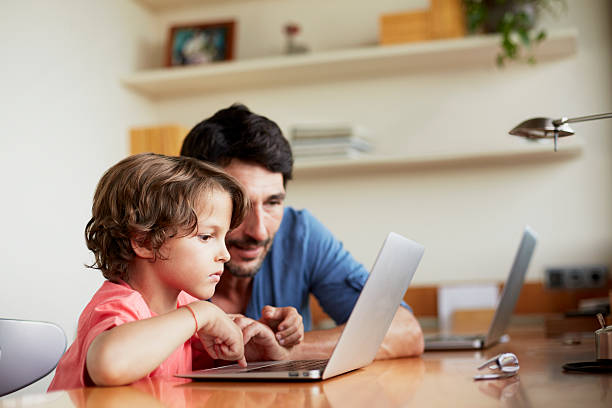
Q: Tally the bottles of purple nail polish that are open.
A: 0